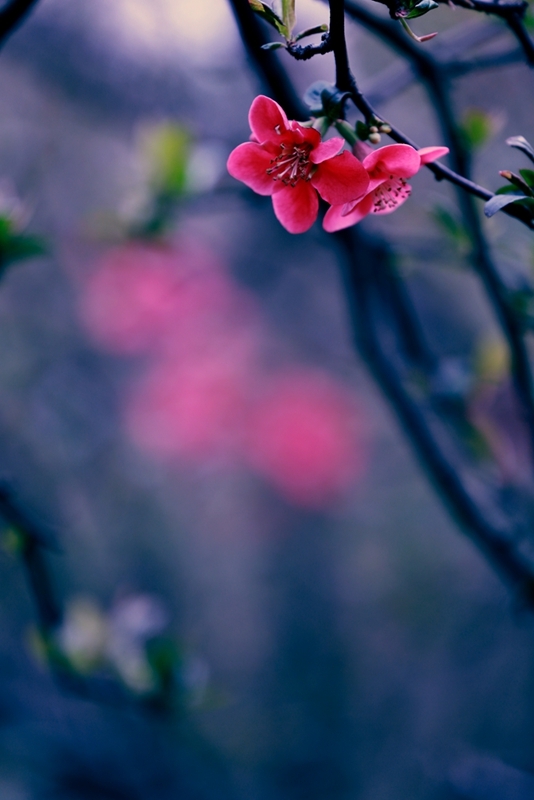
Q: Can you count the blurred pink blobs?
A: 3